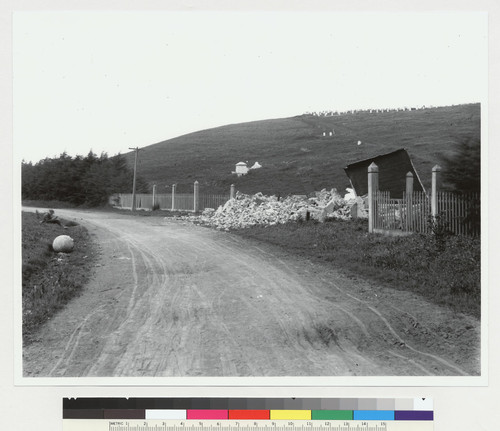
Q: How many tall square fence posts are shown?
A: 7